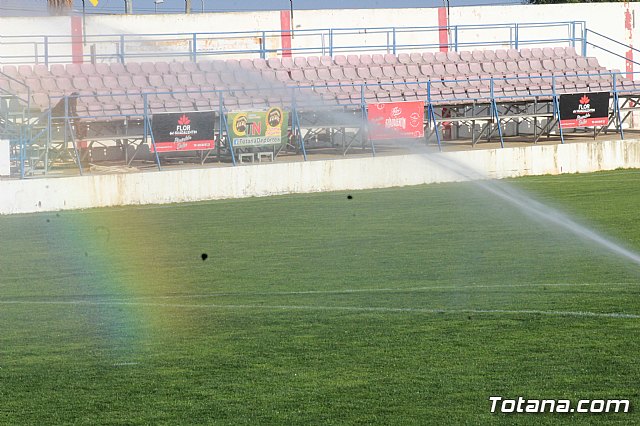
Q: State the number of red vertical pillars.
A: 4